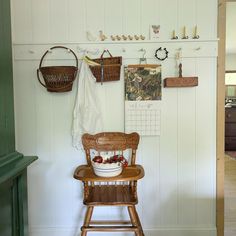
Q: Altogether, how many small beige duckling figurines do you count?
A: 6